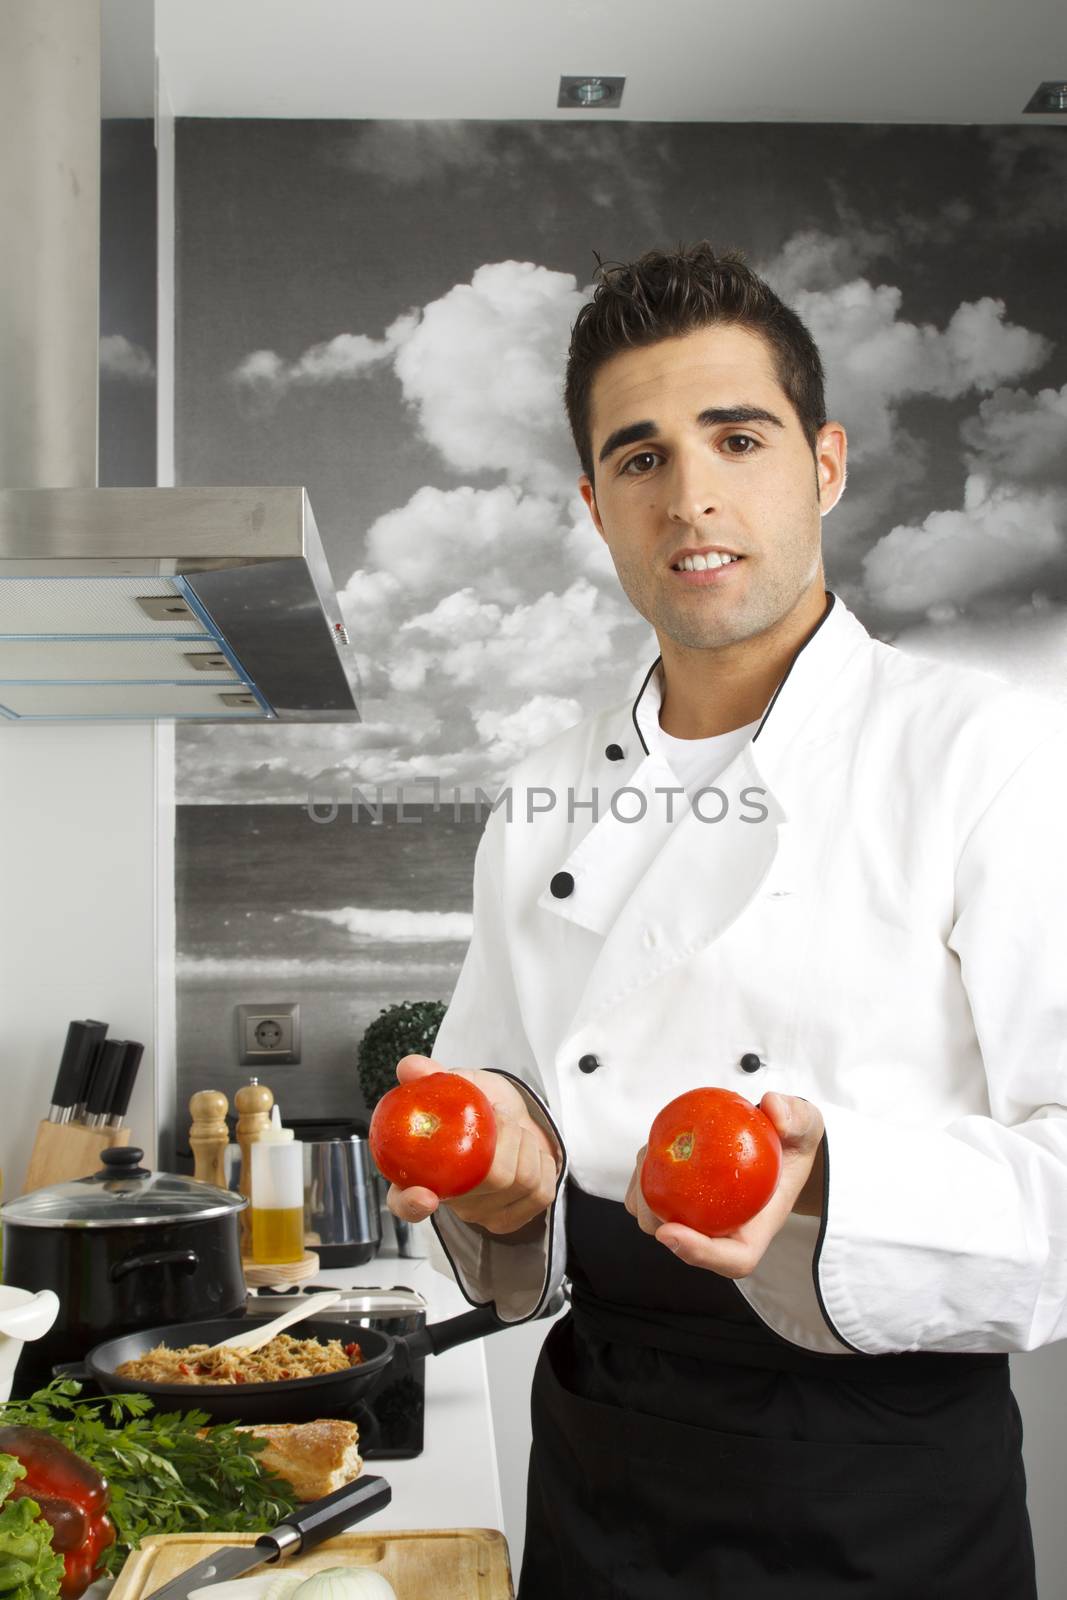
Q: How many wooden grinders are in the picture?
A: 2